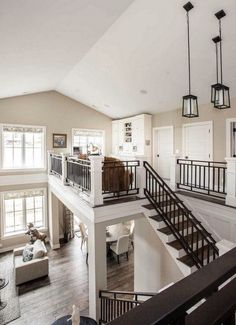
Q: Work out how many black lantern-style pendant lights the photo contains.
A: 3